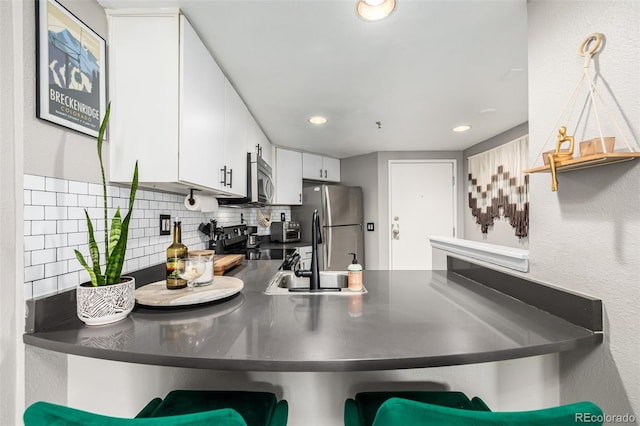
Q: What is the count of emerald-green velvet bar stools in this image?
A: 2